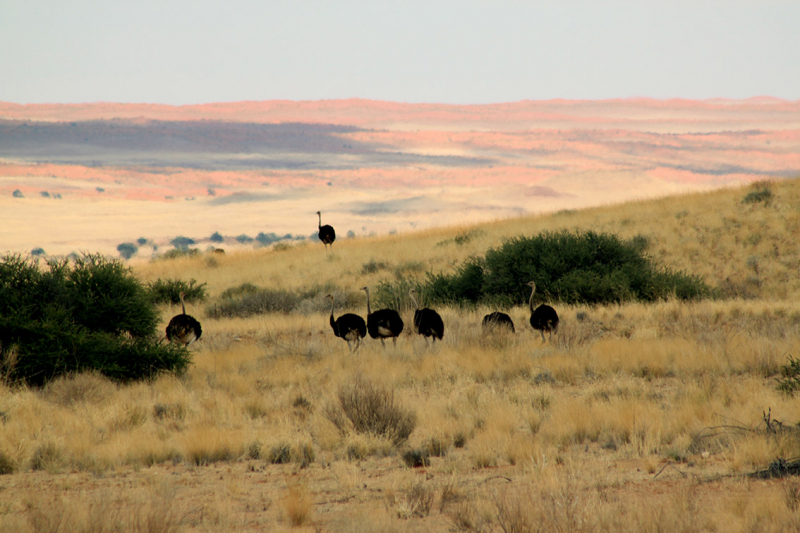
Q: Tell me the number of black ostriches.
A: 7